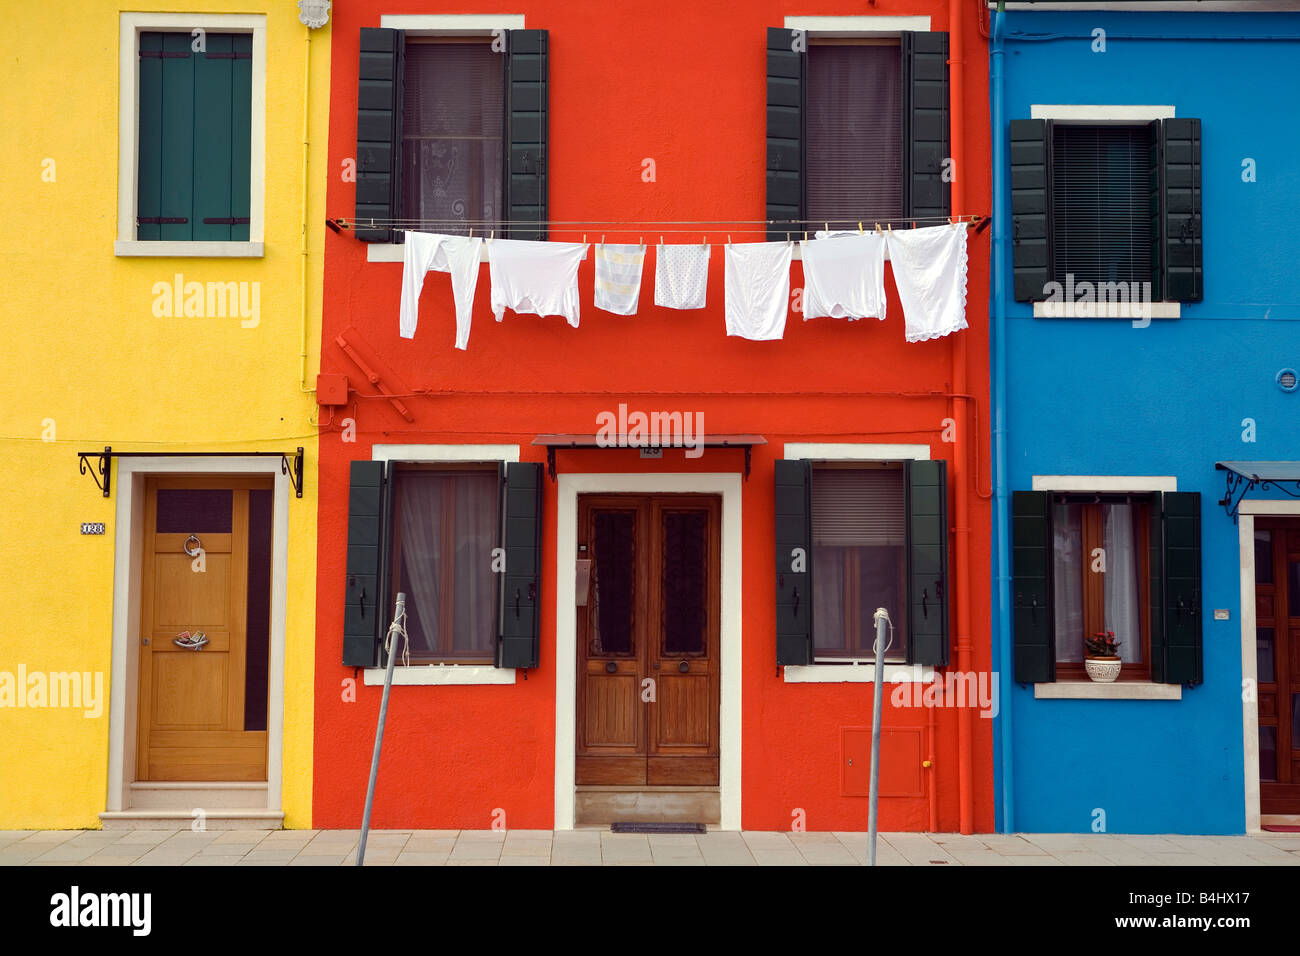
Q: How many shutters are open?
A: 12